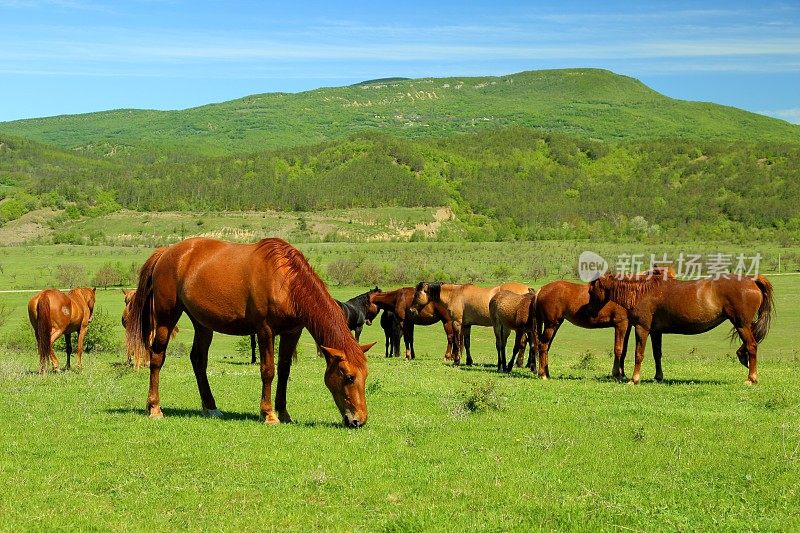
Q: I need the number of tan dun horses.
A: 1